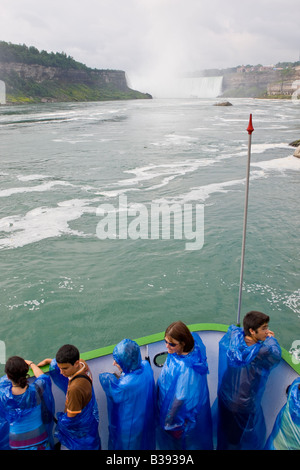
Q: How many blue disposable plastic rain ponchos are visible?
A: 6